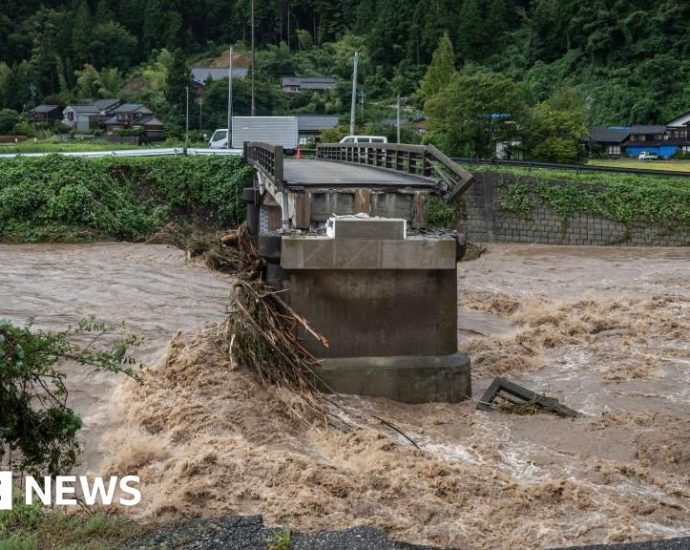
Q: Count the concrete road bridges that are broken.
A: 1